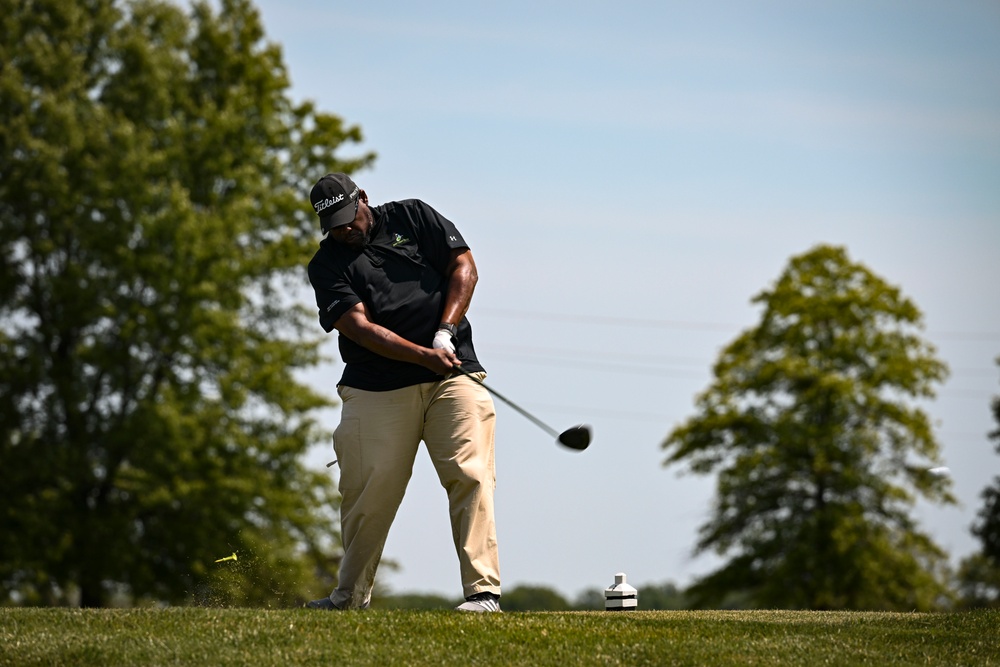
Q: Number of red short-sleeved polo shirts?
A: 0